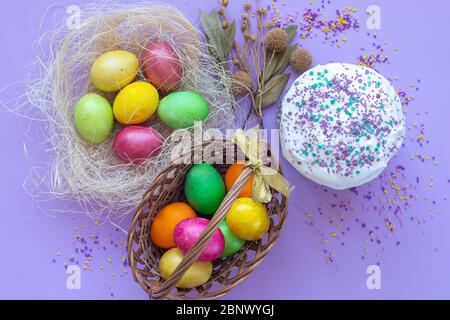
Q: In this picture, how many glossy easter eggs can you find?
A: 13